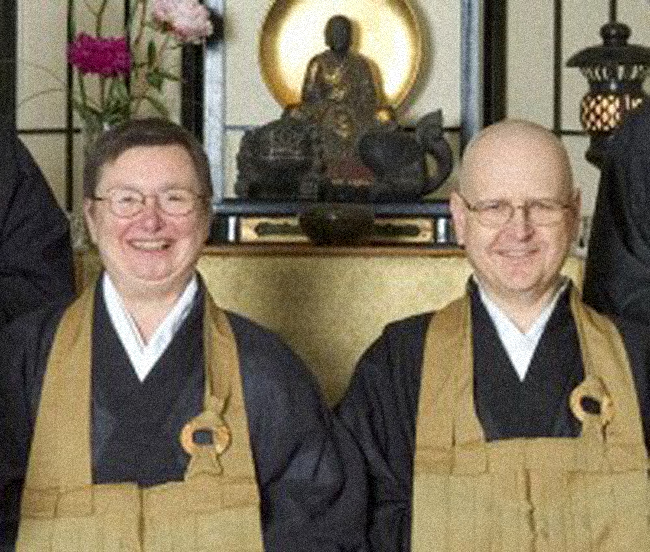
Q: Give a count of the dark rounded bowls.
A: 1